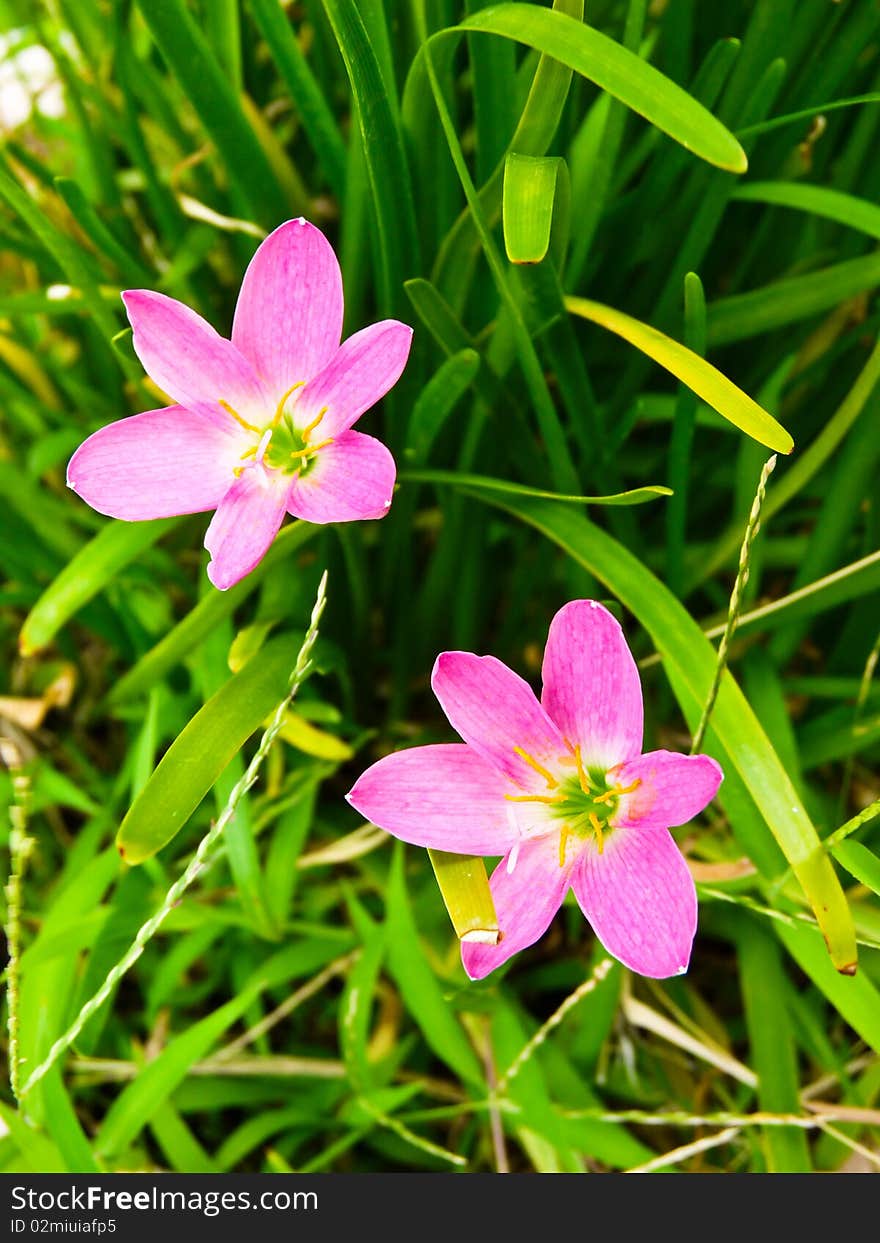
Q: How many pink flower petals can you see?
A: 12